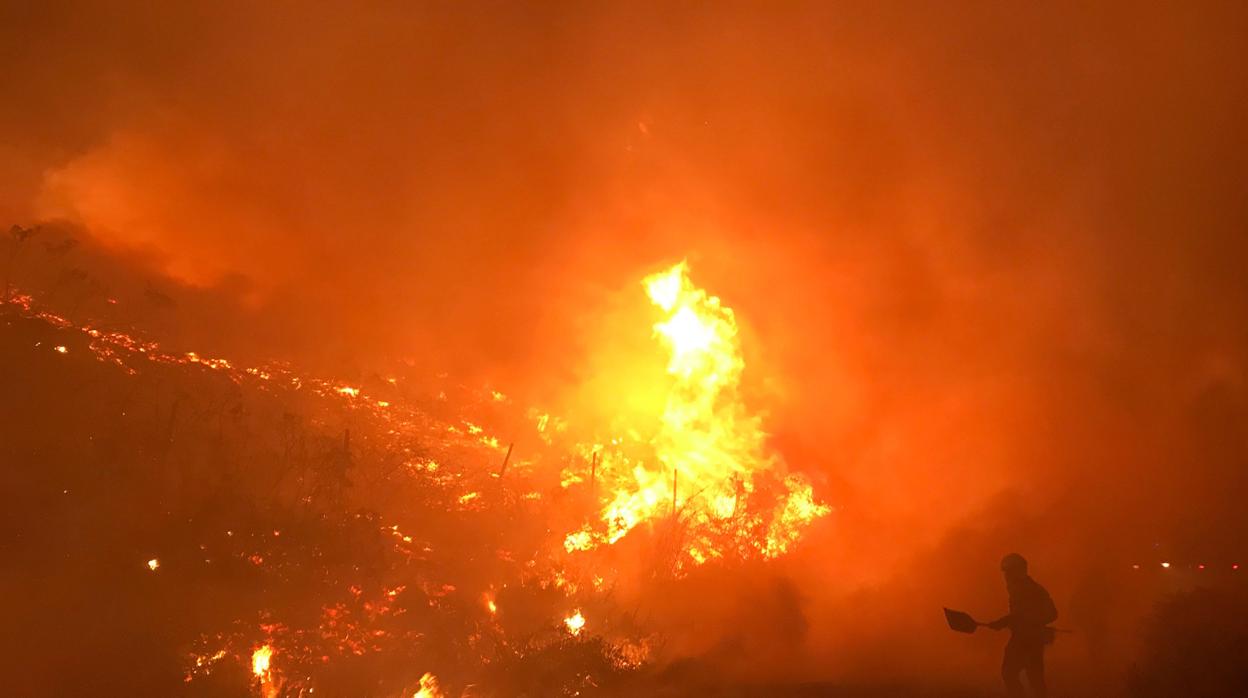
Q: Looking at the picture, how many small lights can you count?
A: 4